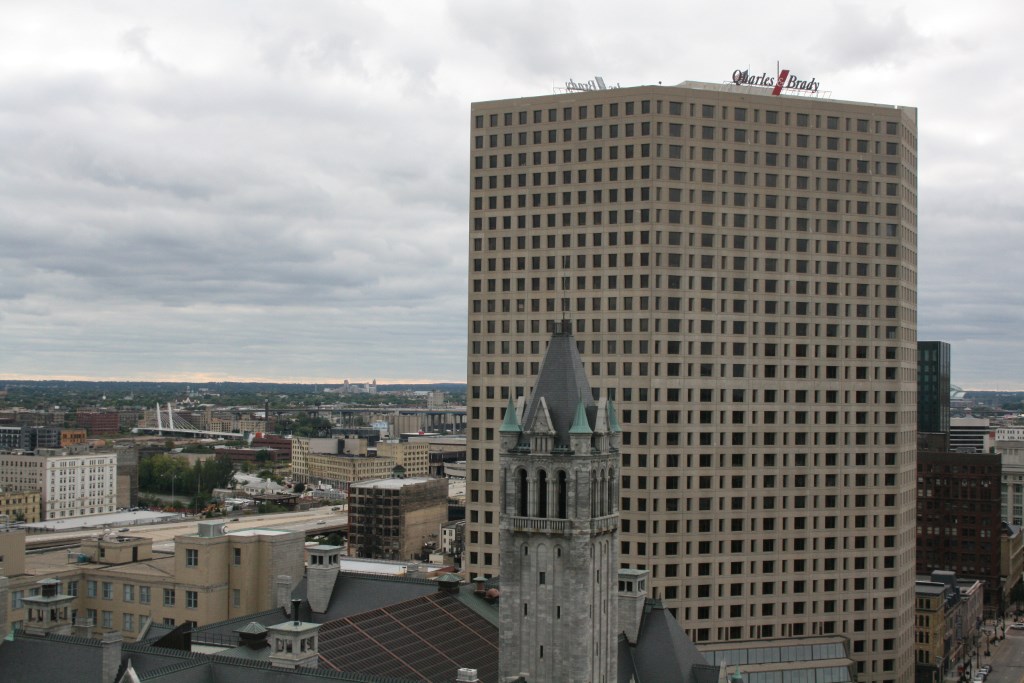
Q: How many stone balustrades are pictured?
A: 2